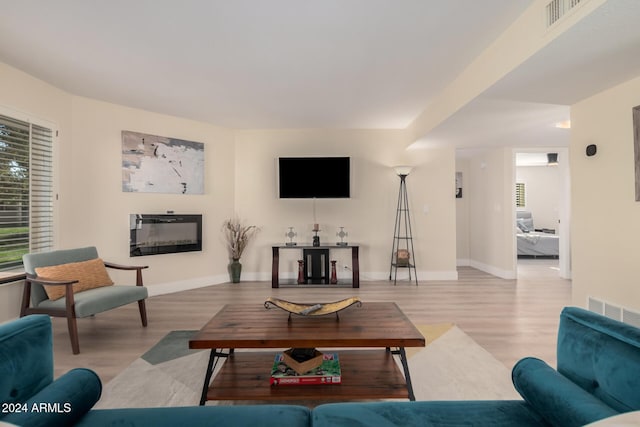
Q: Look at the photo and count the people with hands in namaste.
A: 0